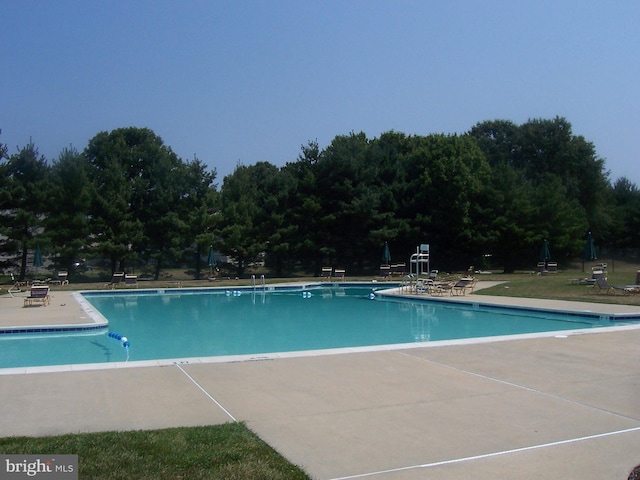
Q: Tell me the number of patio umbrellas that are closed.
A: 5